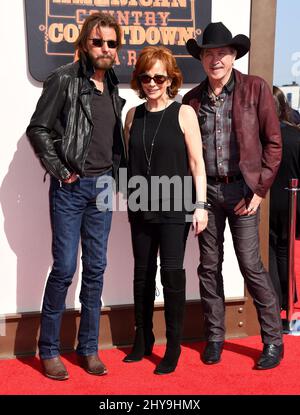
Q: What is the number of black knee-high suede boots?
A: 2